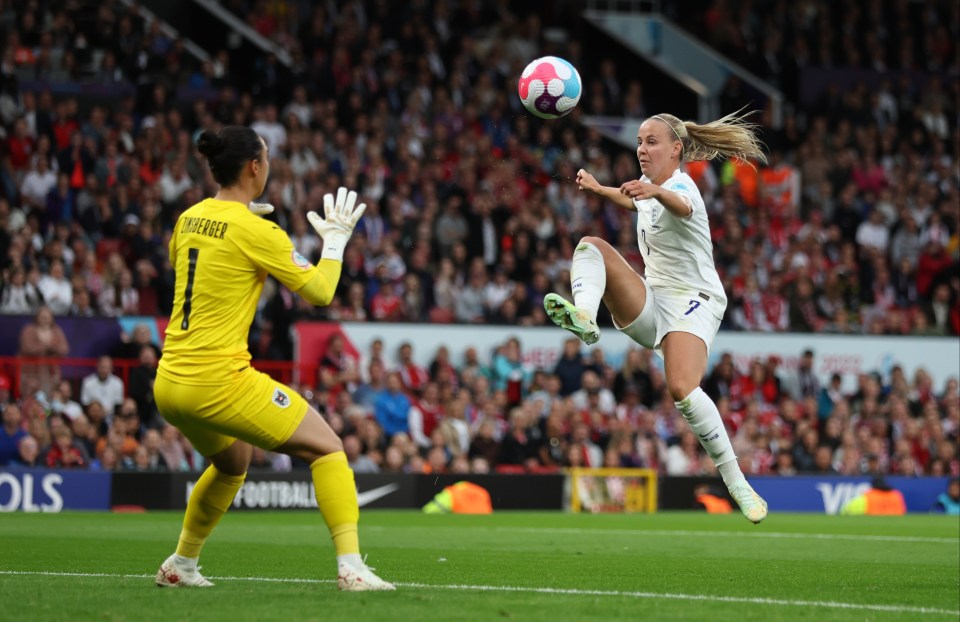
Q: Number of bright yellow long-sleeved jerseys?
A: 1